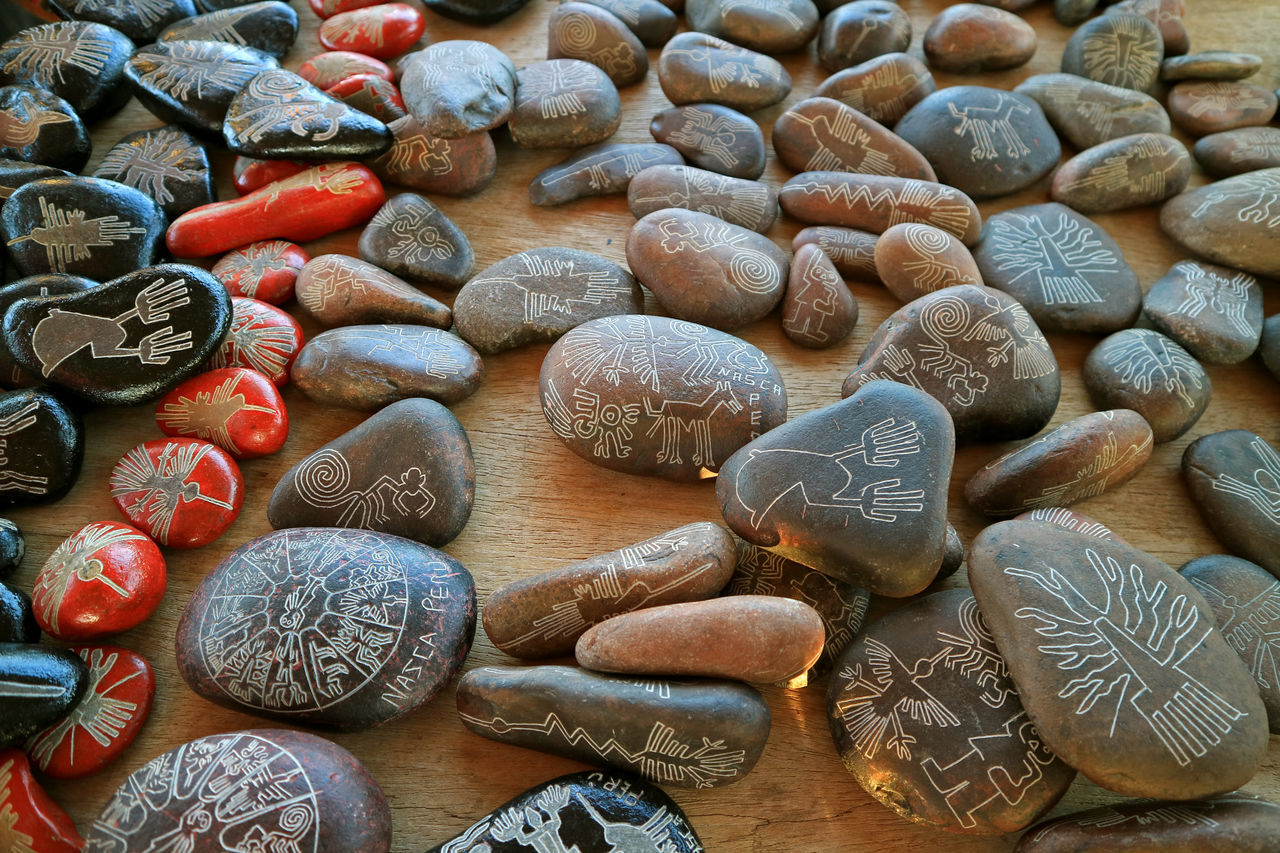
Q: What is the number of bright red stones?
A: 13